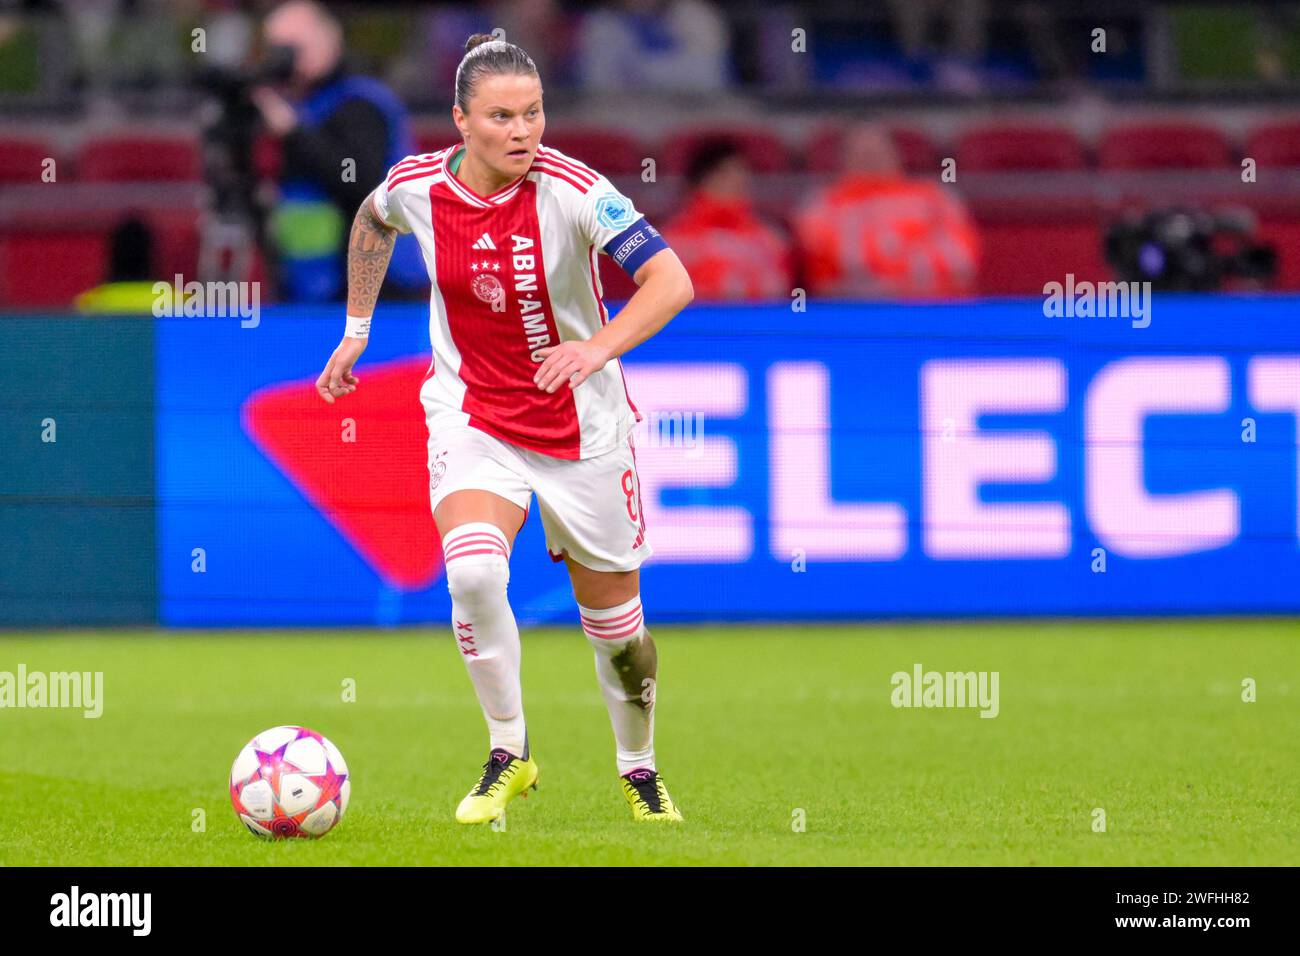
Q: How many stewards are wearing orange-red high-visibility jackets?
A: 2